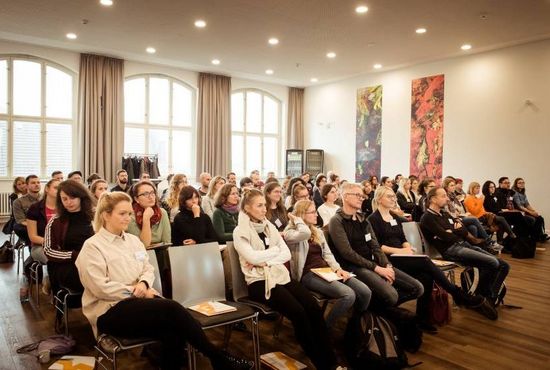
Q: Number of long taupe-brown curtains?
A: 3